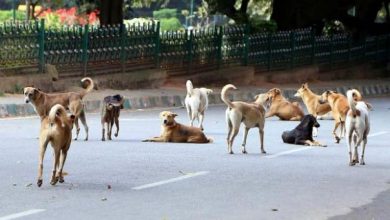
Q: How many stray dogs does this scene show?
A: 11